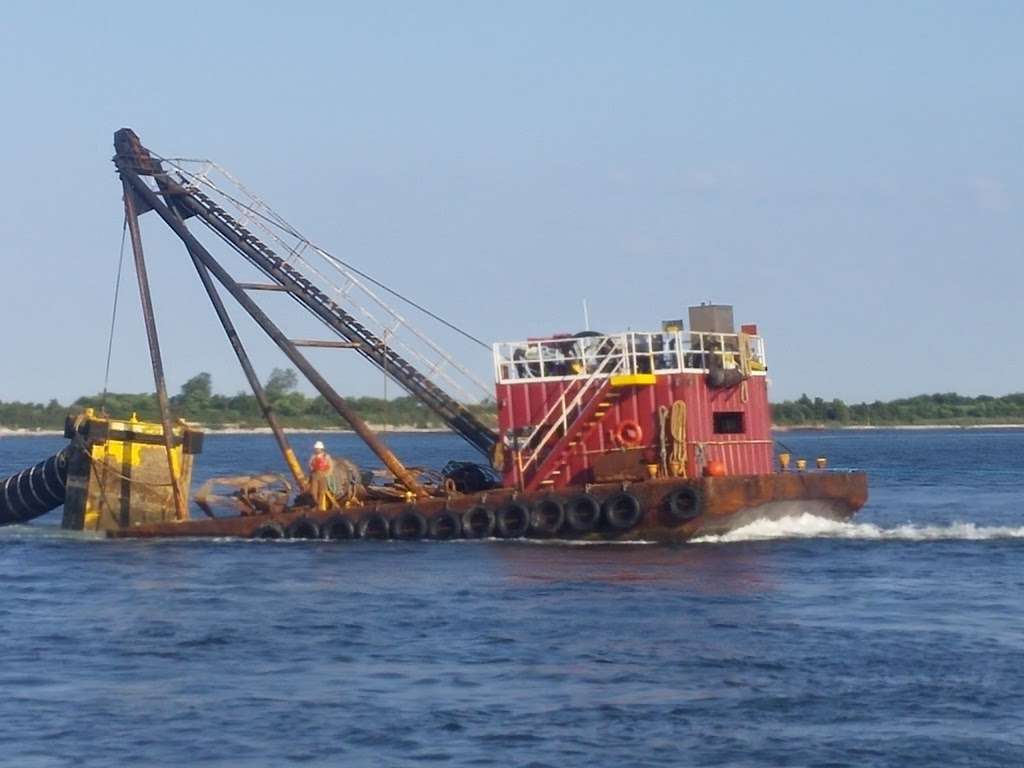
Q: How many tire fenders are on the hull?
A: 12